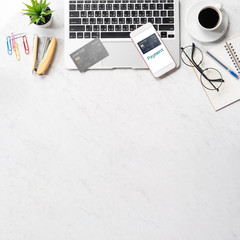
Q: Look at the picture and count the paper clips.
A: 5